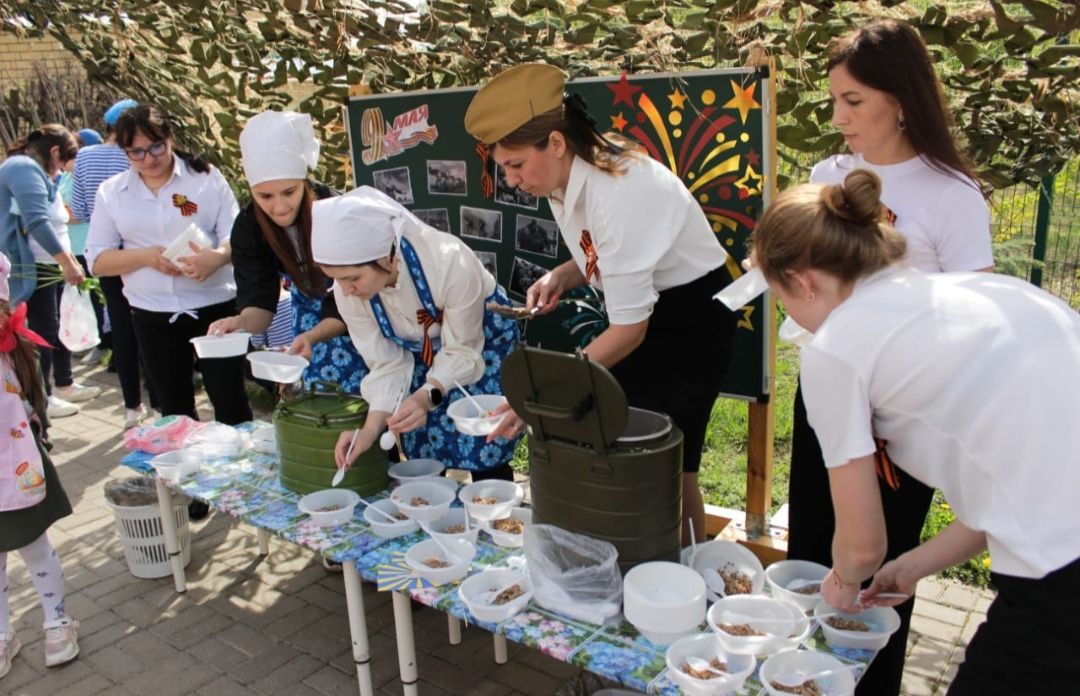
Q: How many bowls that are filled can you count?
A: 14